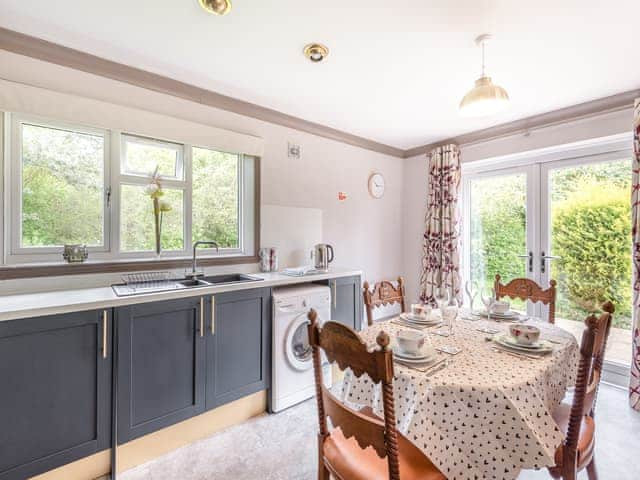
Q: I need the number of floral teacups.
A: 4